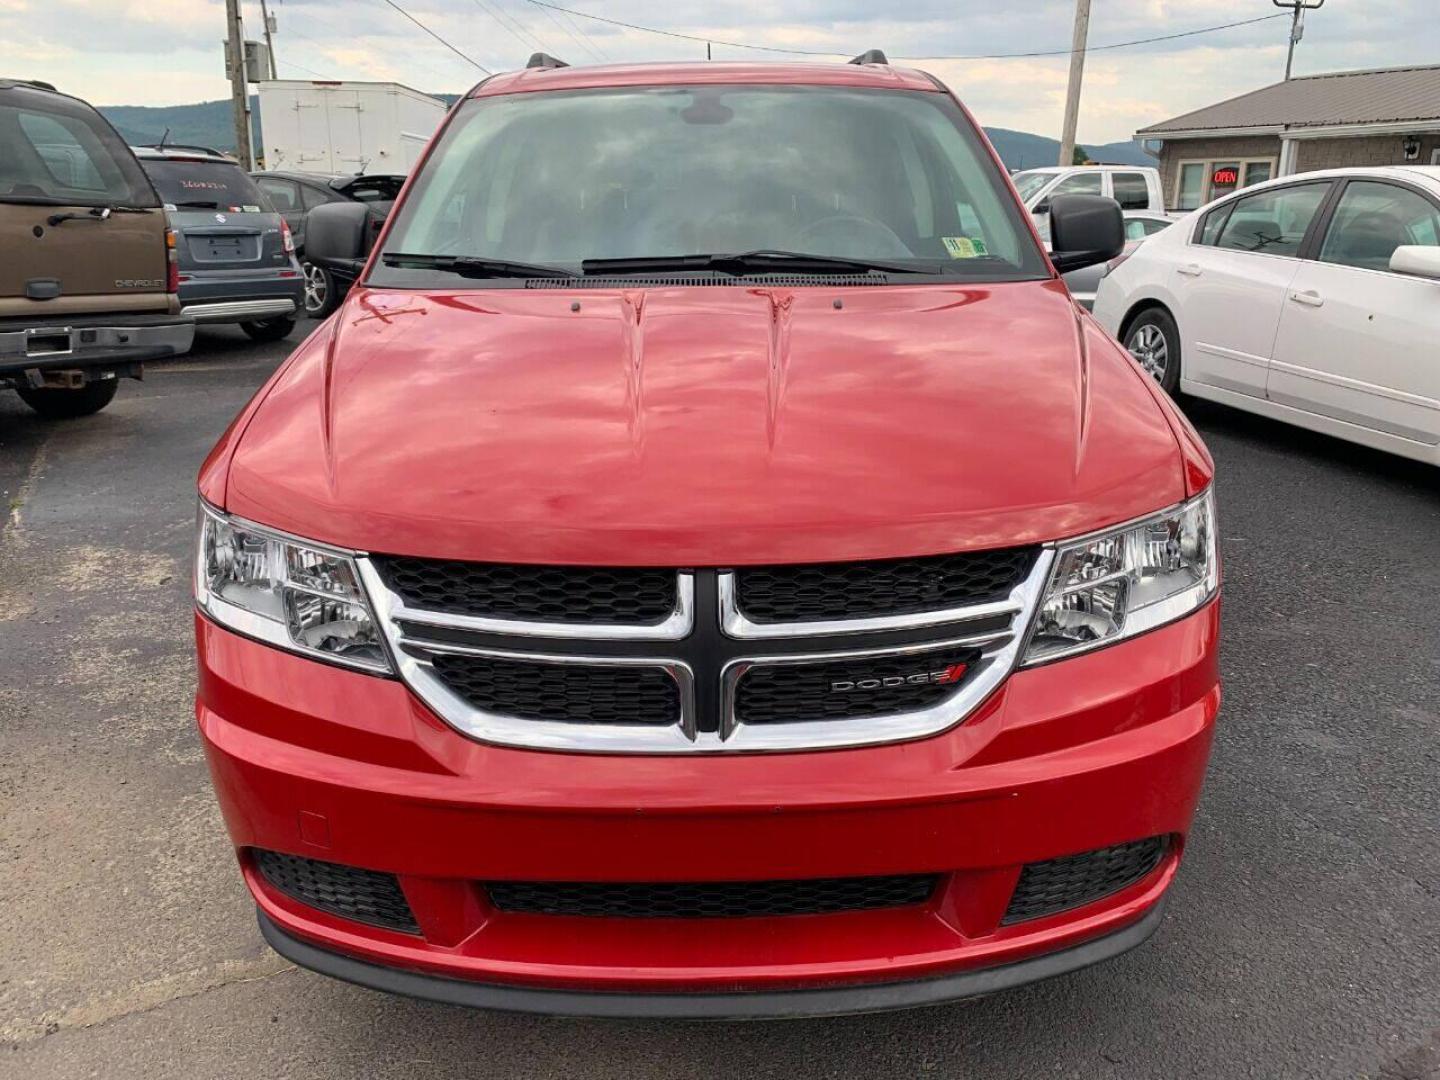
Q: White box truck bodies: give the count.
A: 1